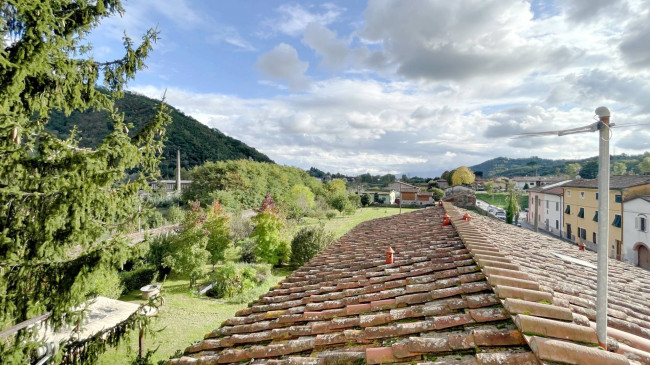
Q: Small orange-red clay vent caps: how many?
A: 5